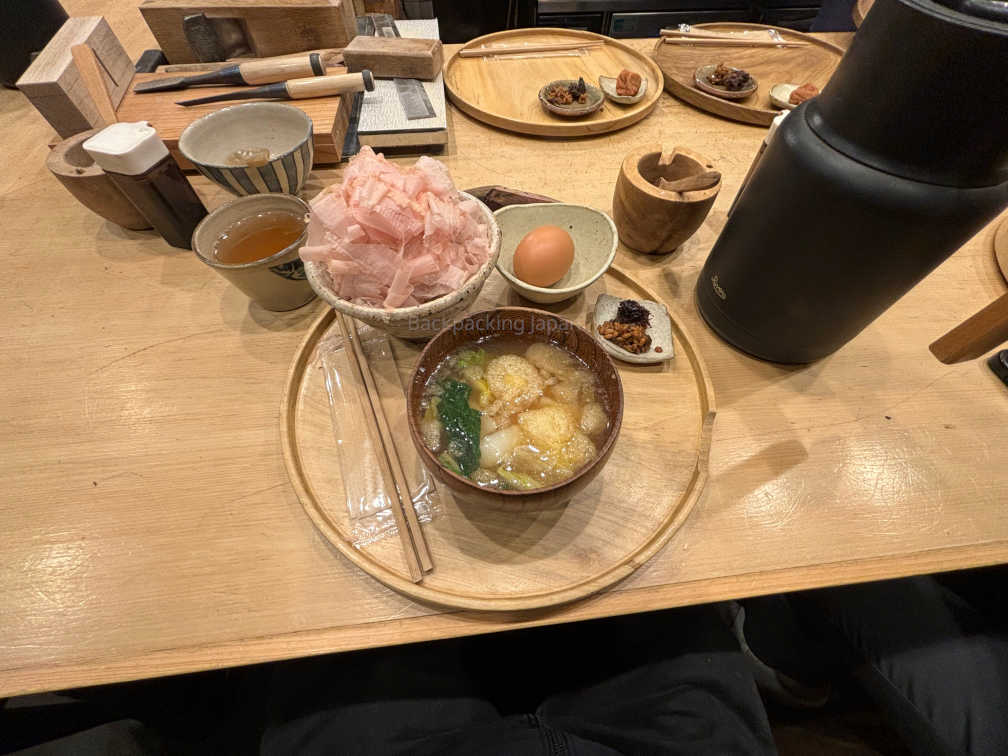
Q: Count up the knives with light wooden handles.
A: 2